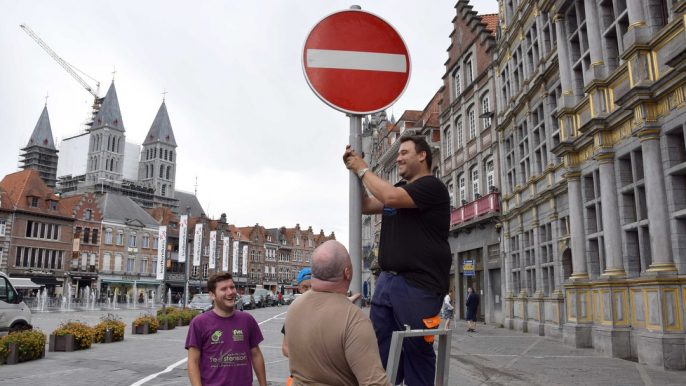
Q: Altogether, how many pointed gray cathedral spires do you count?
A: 3